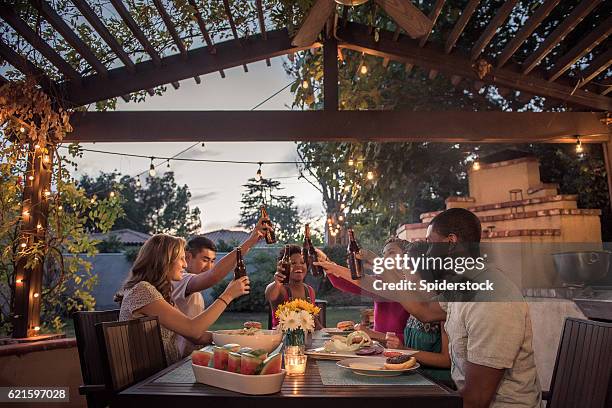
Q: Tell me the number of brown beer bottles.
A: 6